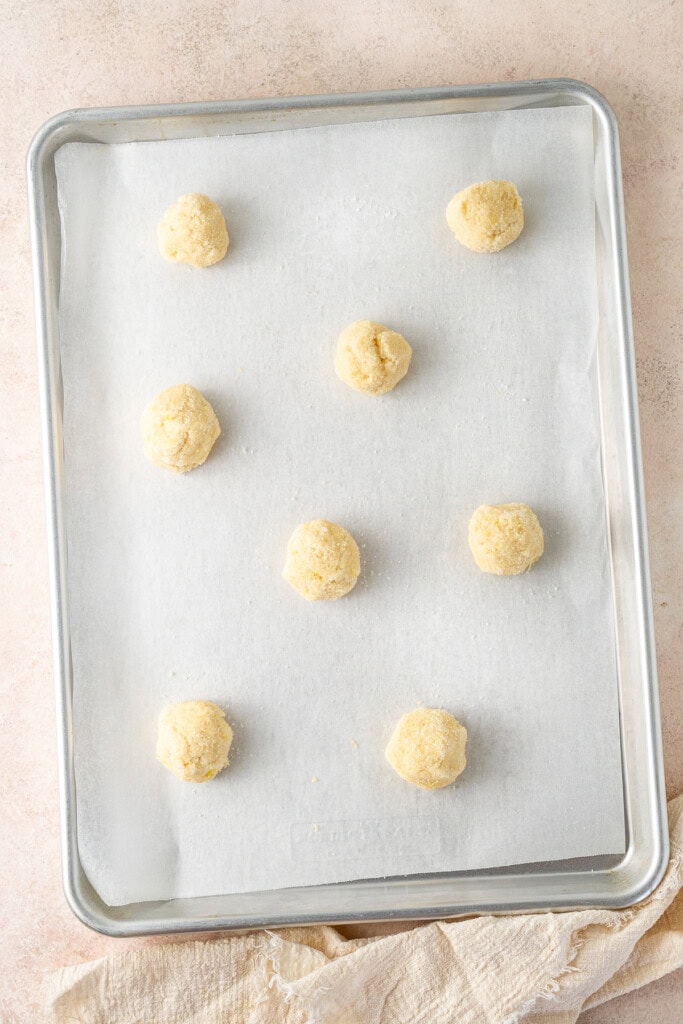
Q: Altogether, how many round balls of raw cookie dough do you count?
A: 8